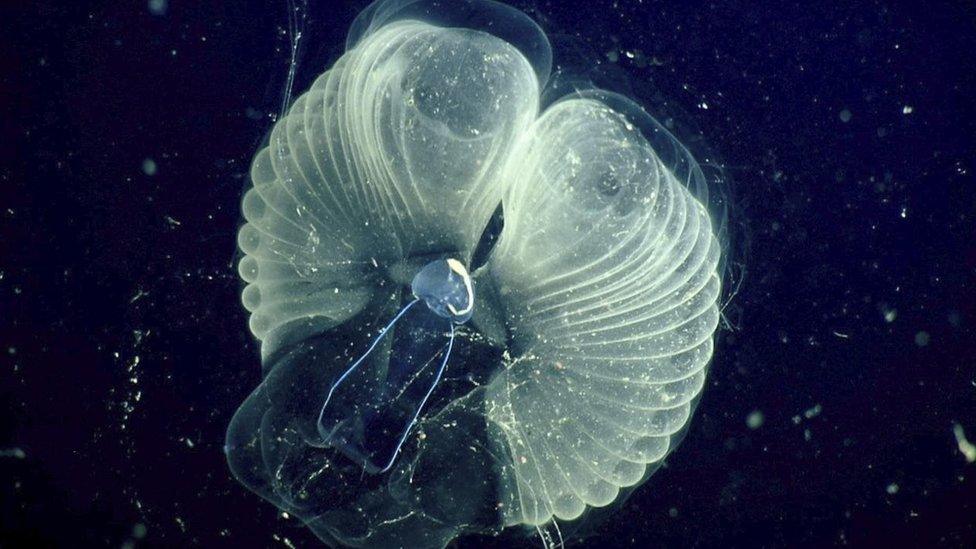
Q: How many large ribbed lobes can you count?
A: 2